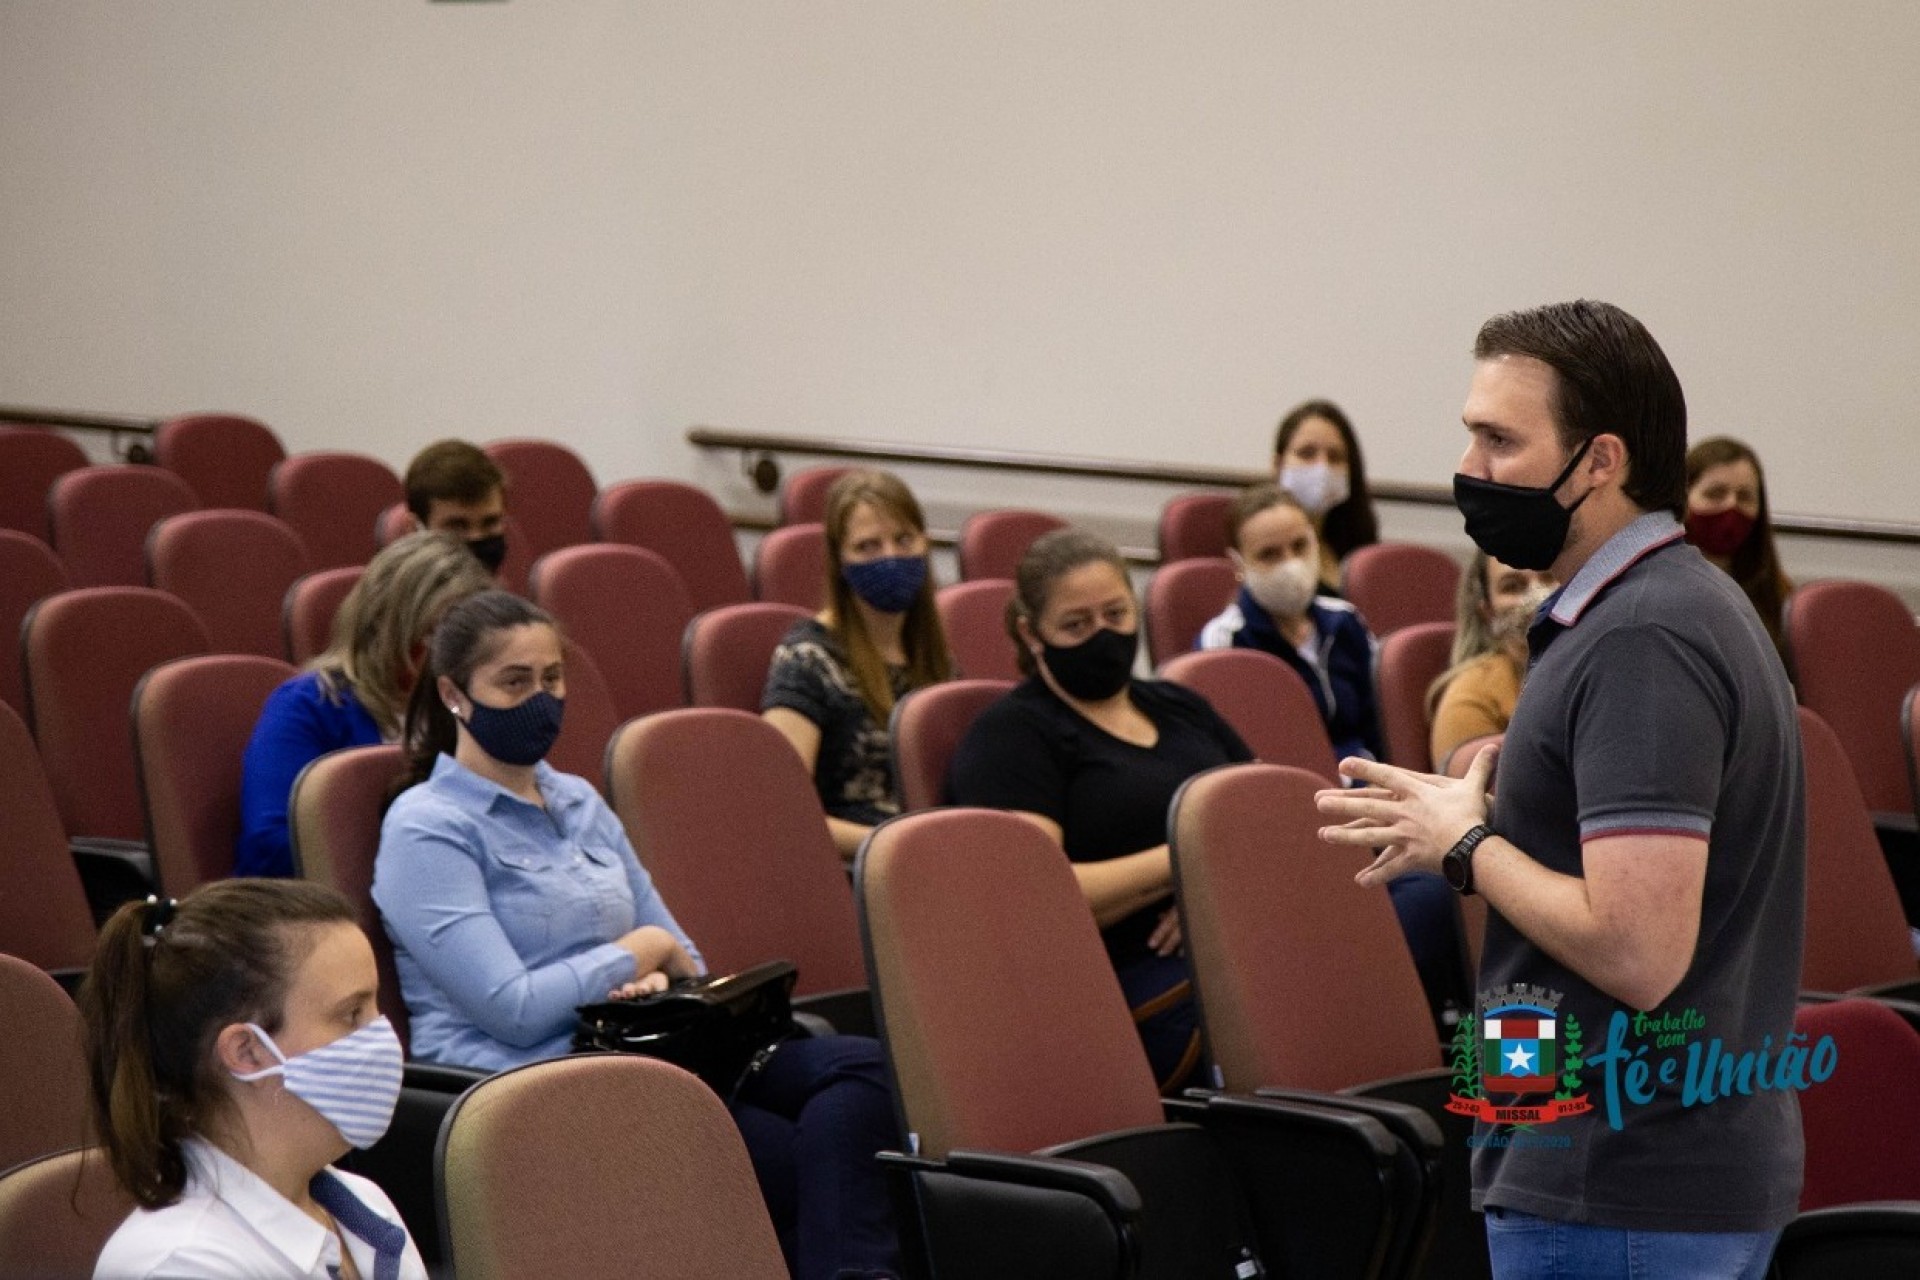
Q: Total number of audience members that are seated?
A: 10